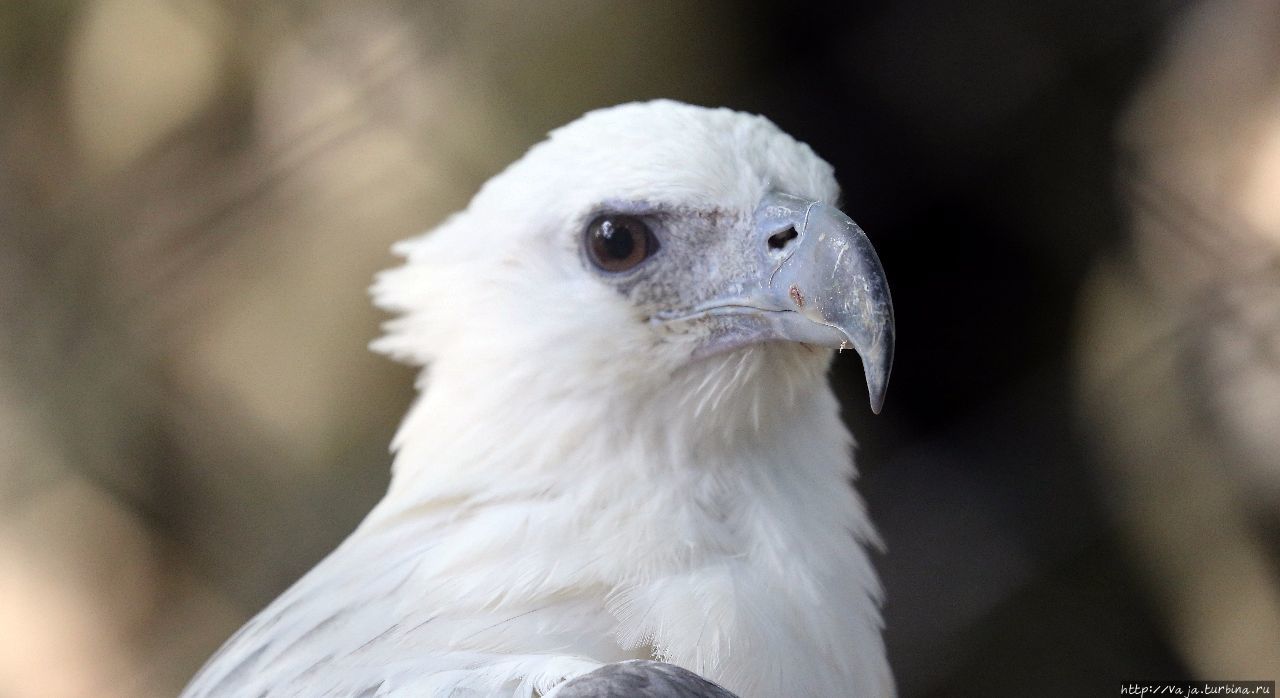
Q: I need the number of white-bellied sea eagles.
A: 1